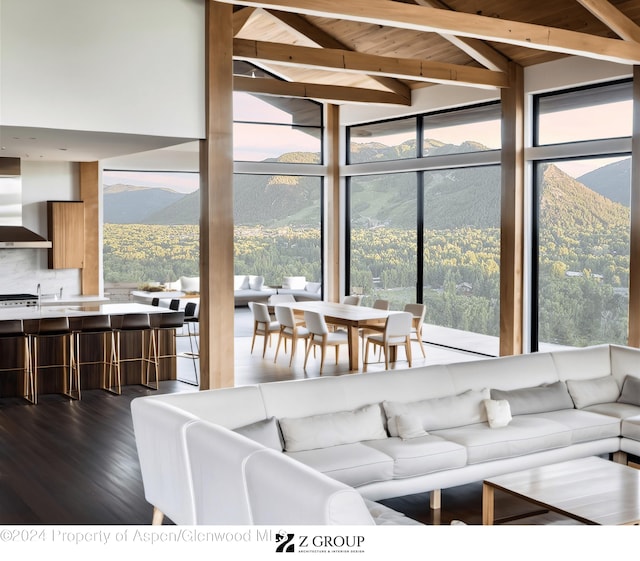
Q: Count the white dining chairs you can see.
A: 8